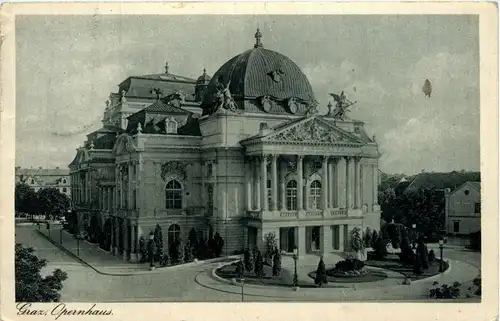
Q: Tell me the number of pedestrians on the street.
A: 0